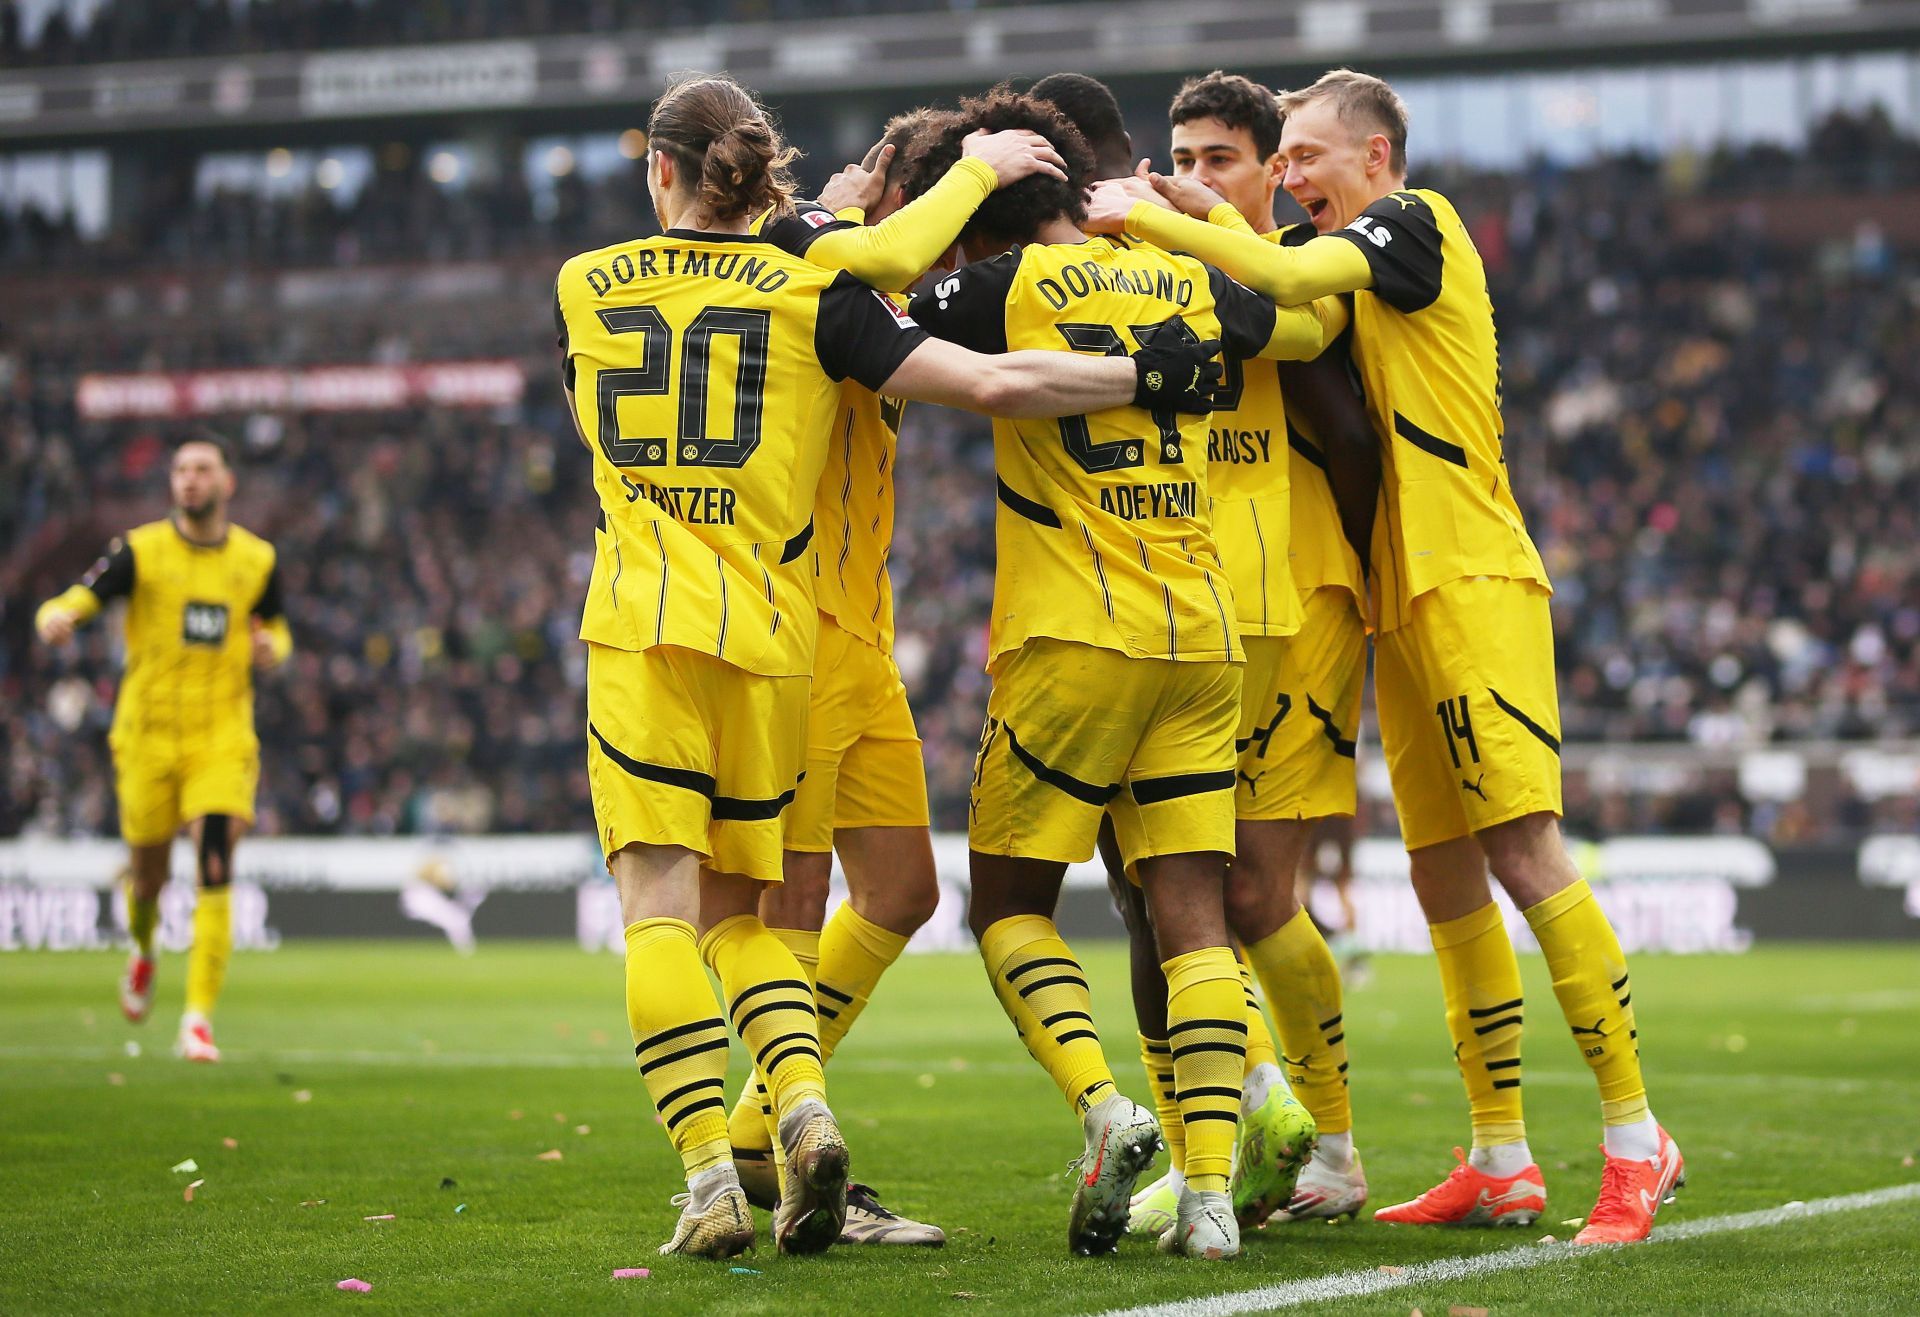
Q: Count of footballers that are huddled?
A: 6